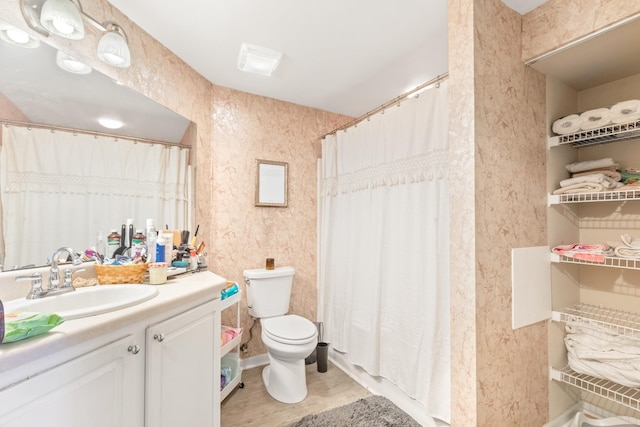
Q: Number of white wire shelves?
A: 5